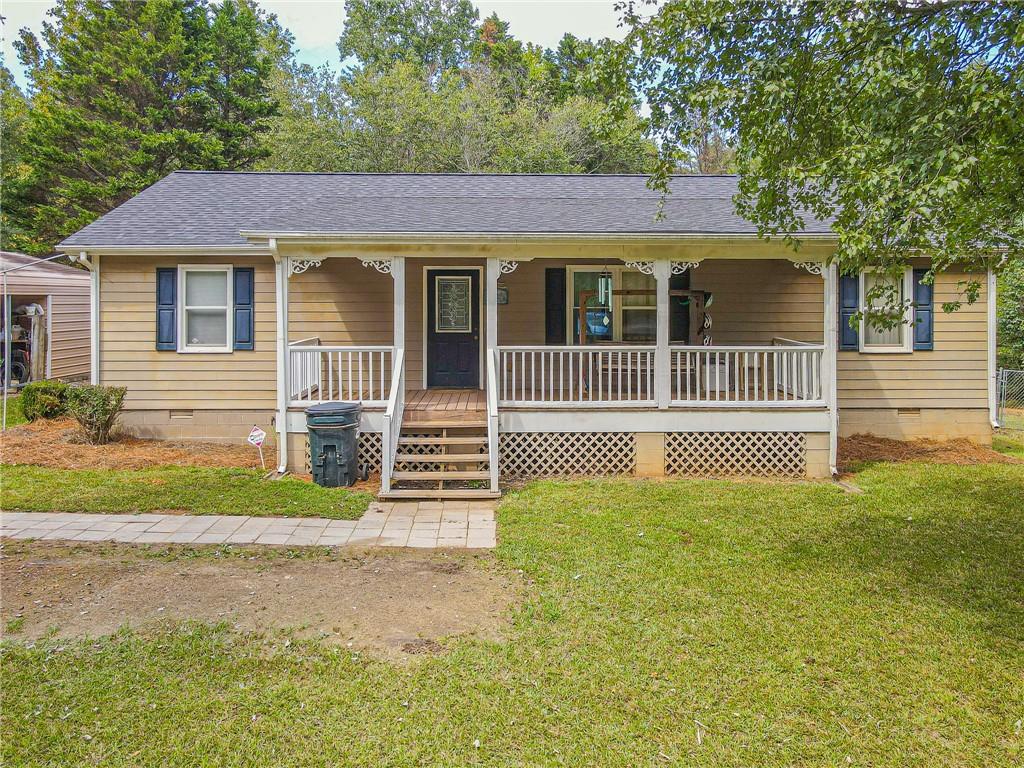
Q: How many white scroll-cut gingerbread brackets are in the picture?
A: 6